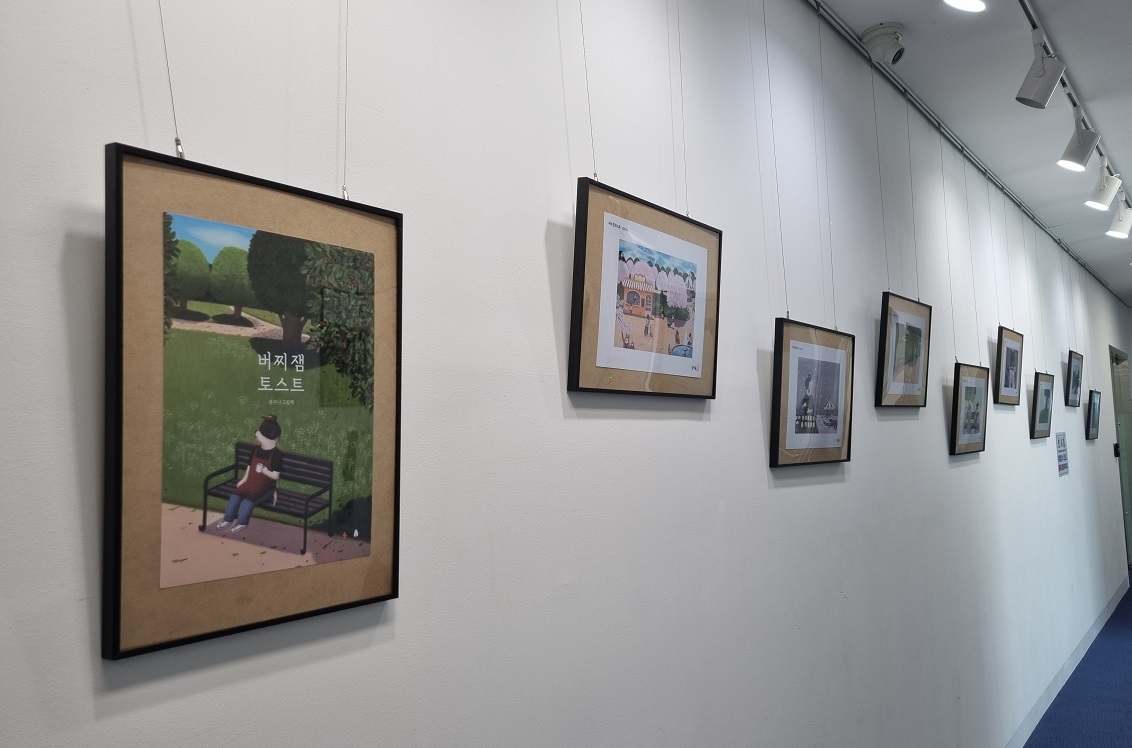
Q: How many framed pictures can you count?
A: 9